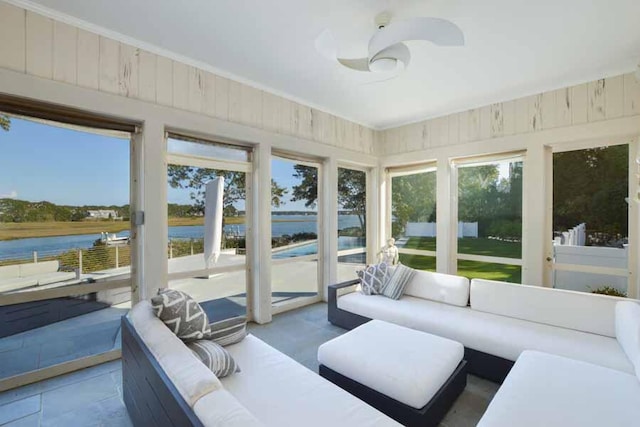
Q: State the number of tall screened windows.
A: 7